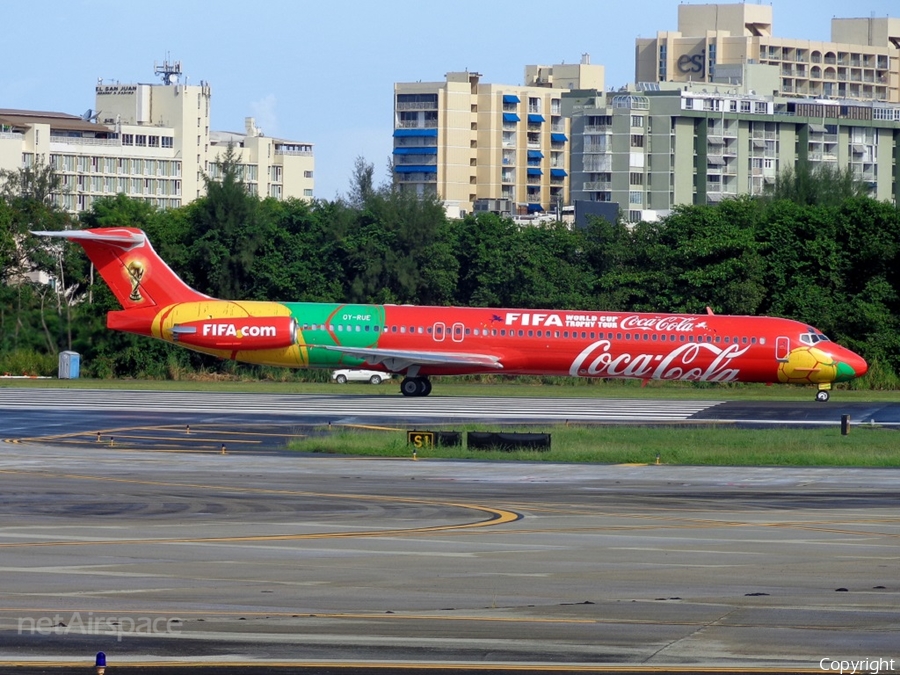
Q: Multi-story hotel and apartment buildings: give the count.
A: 4